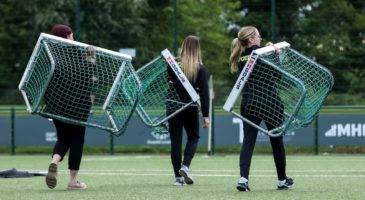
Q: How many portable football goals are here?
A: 3